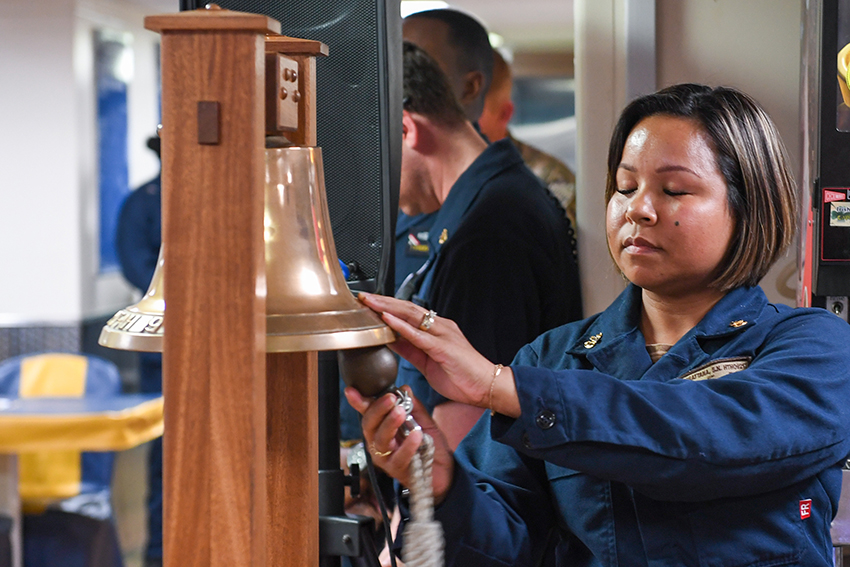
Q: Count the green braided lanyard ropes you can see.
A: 0